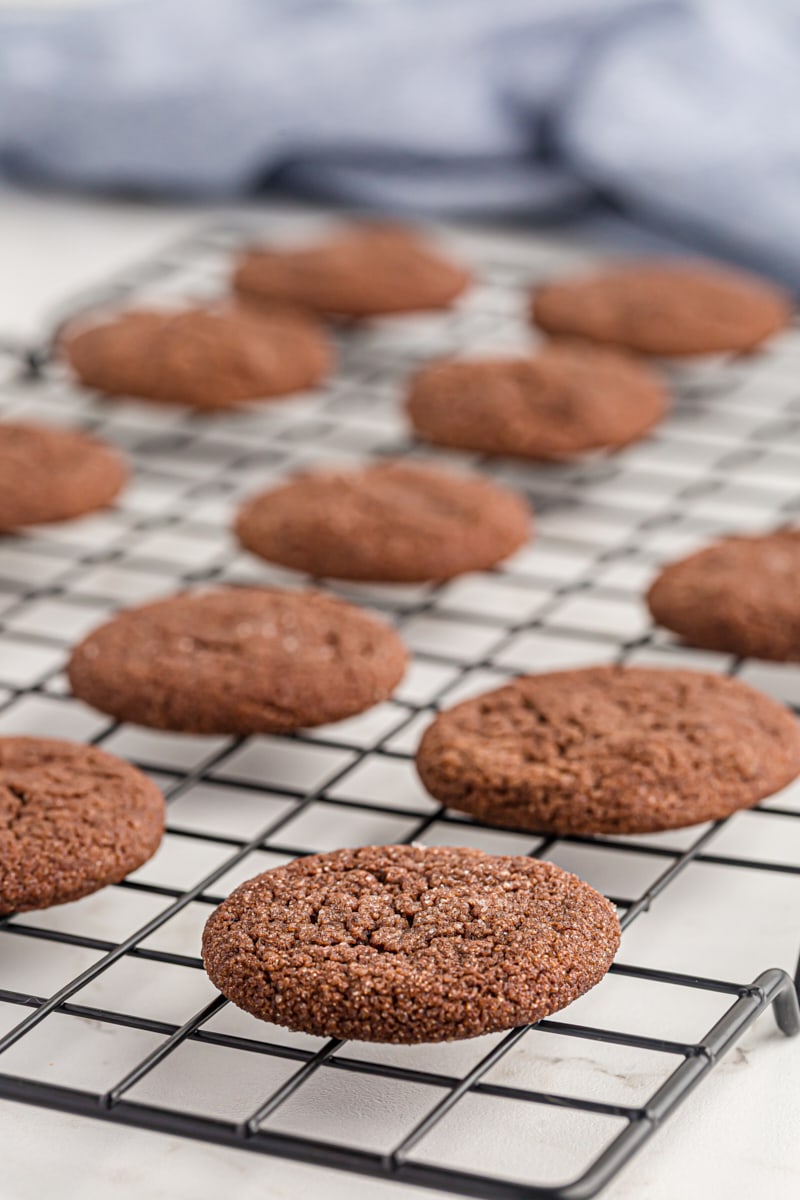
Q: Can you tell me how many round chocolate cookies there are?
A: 11